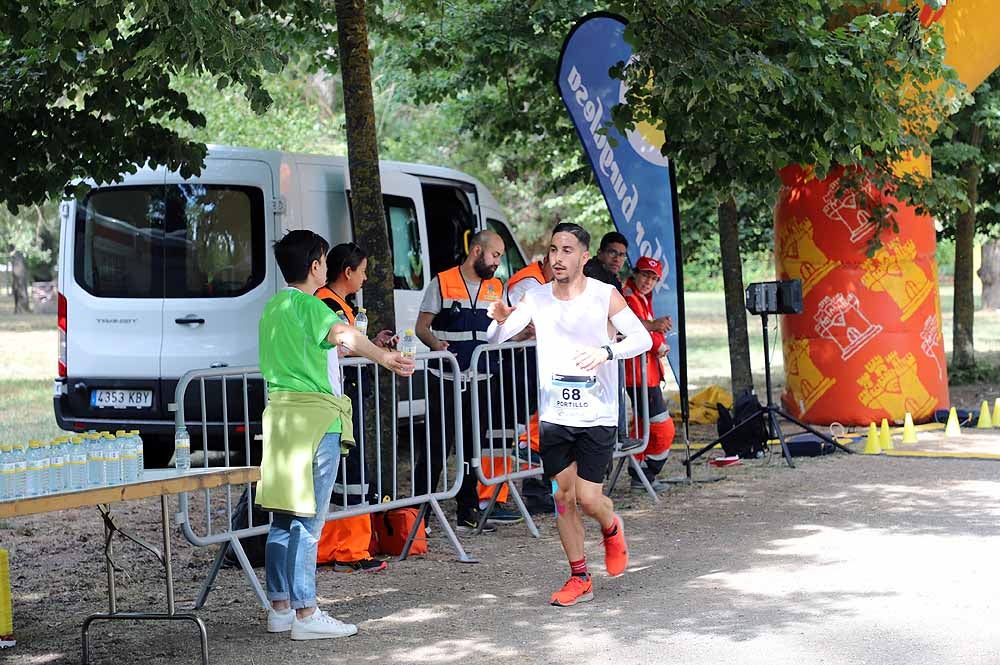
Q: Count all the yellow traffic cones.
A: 6